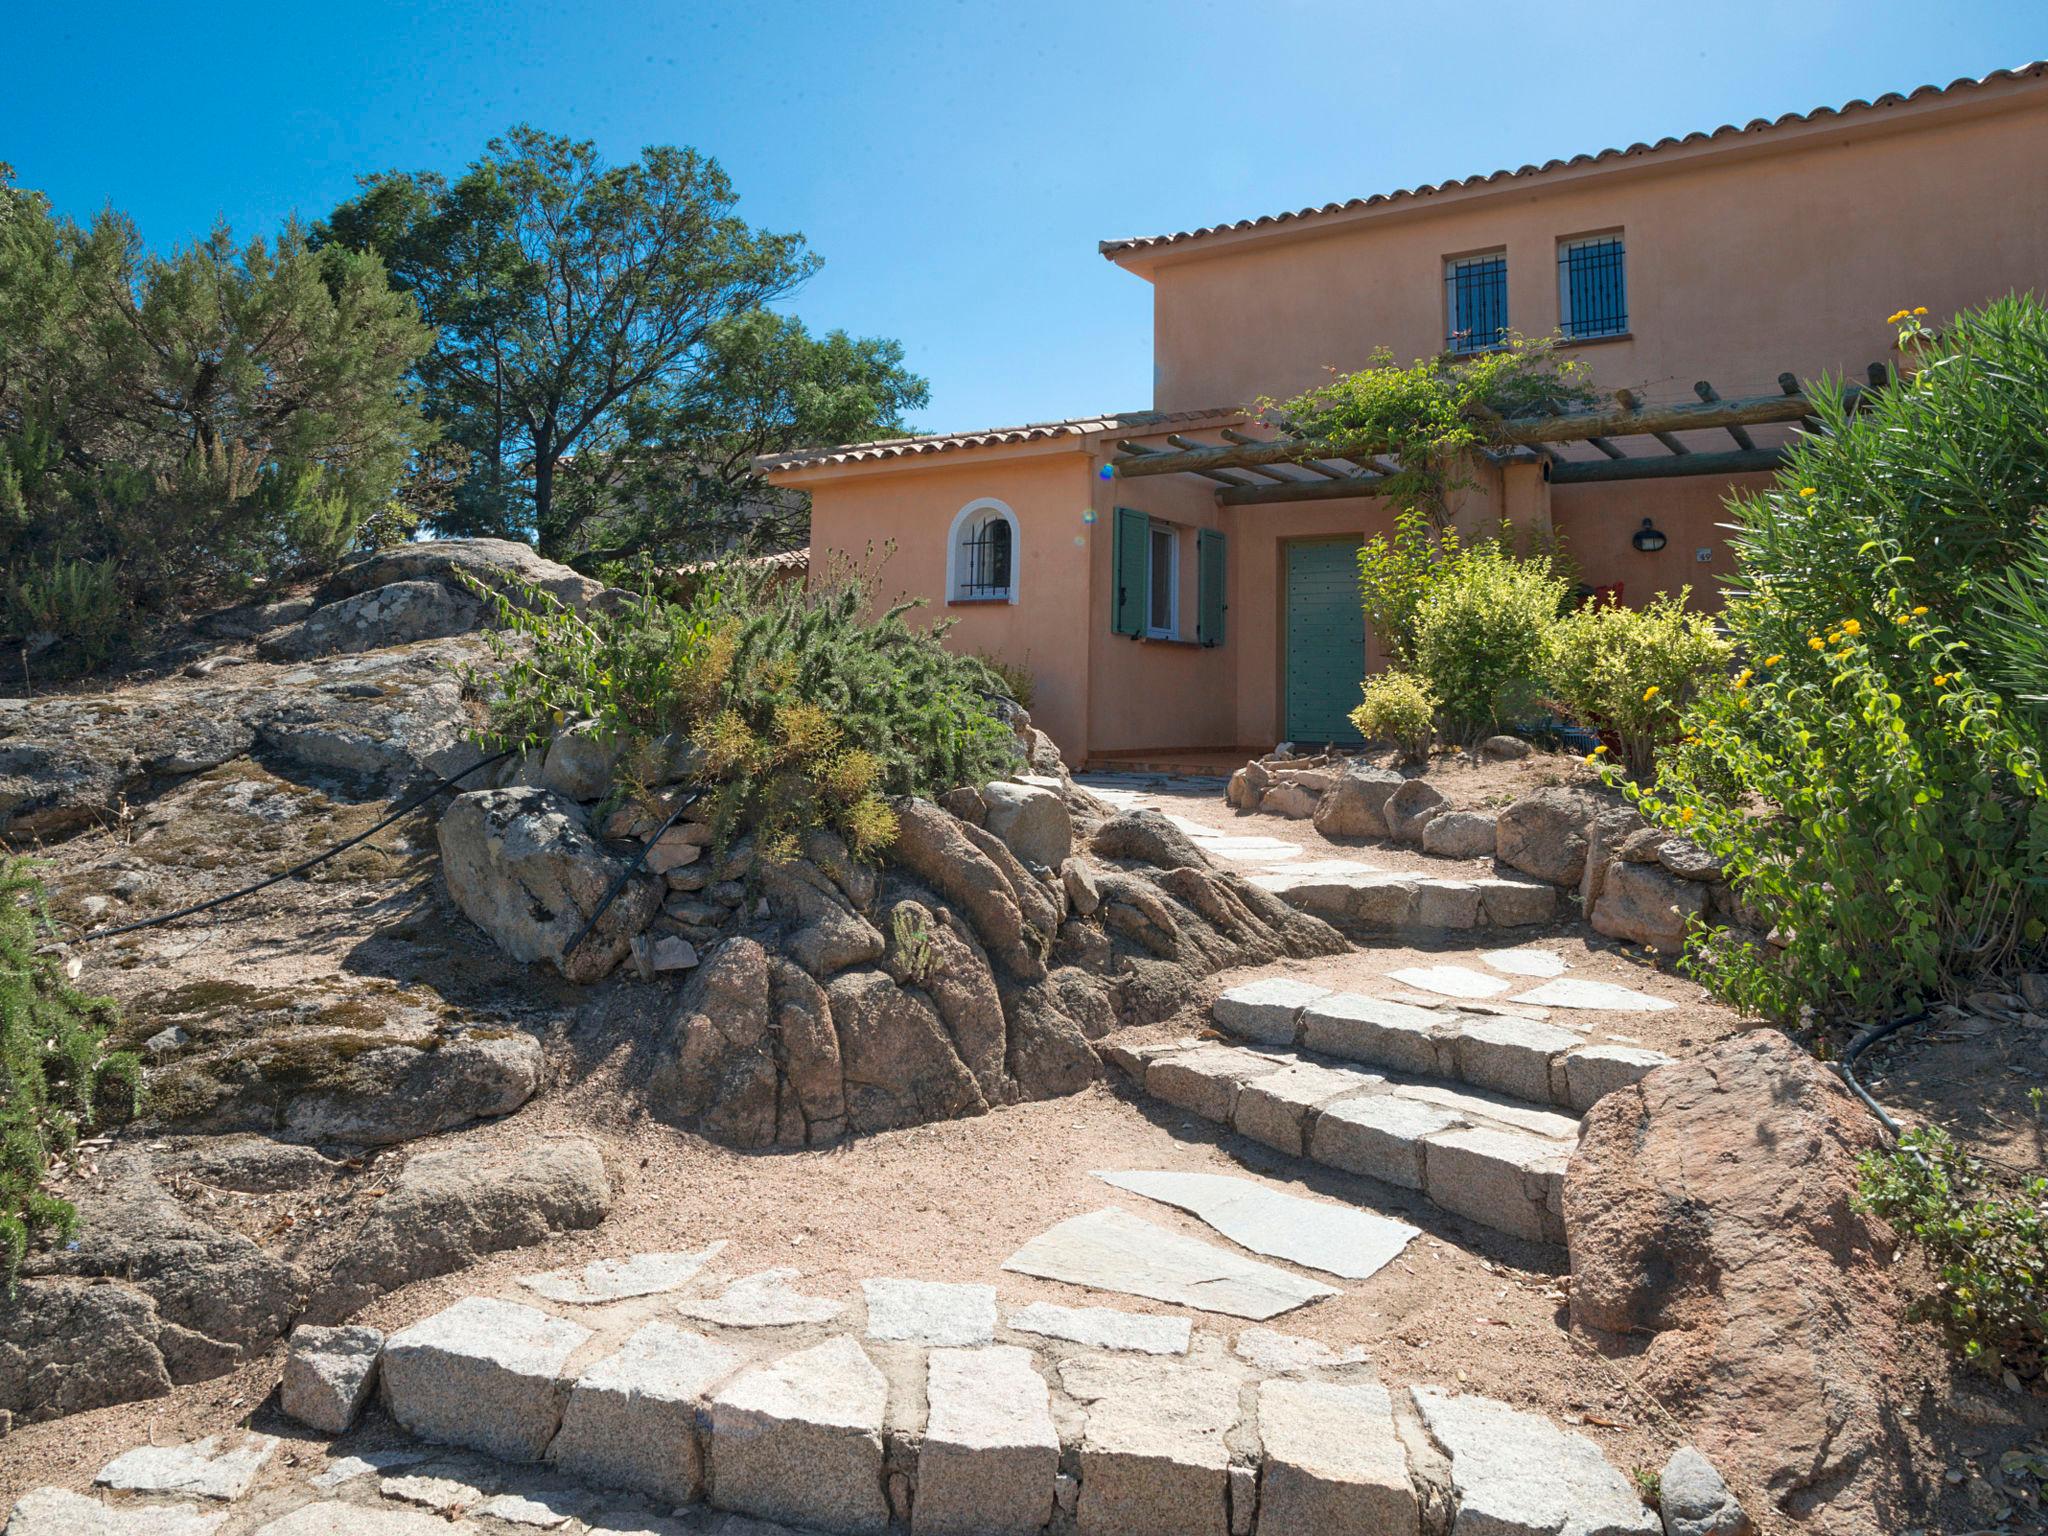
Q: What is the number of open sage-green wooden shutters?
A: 2